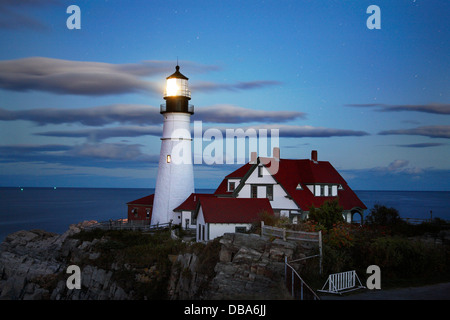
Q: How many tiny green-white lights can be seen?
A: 2